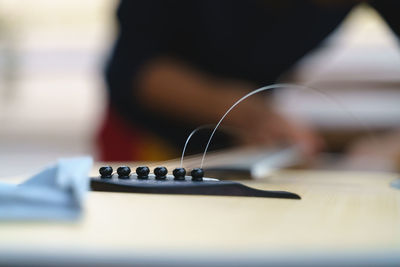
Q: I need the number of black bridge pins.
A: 6